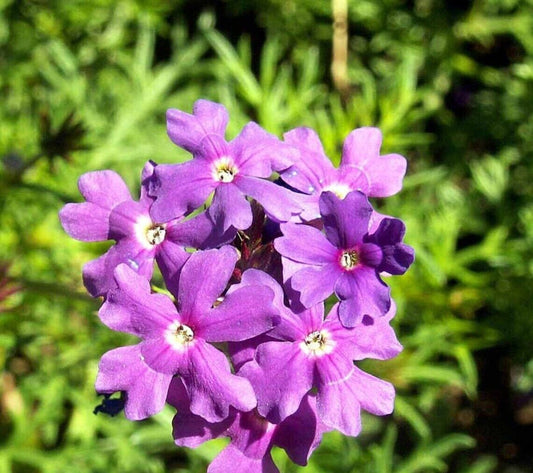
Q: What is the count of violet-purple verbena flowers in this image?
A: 7